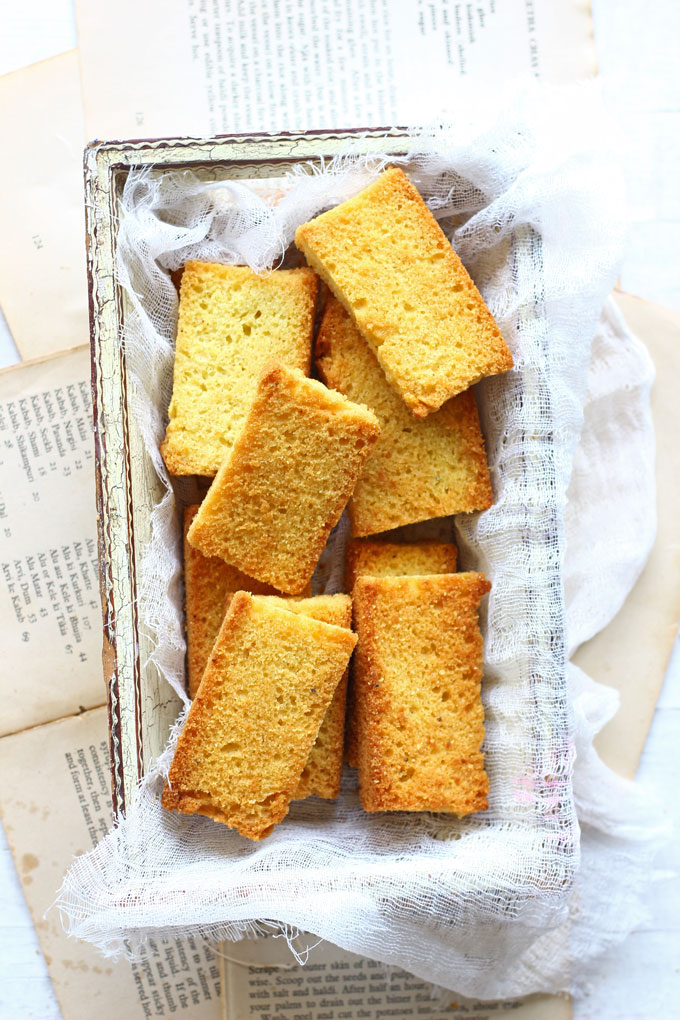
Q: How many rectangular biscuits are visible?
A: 9